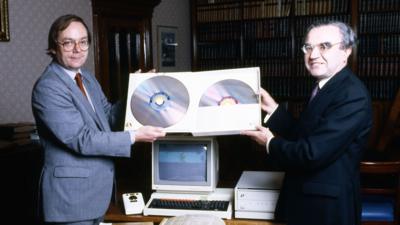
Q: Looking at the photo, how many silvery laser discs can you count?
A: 2